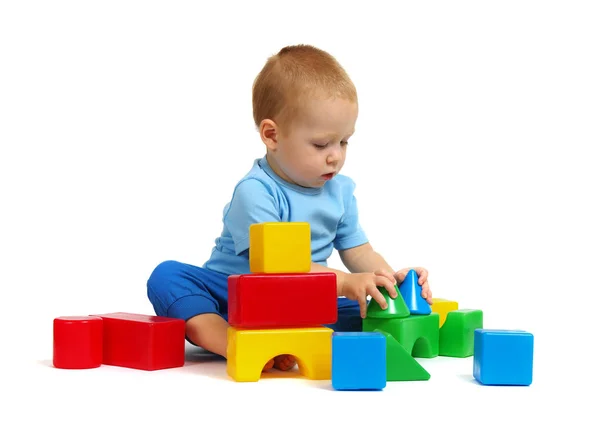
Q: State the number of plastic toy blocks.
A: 13